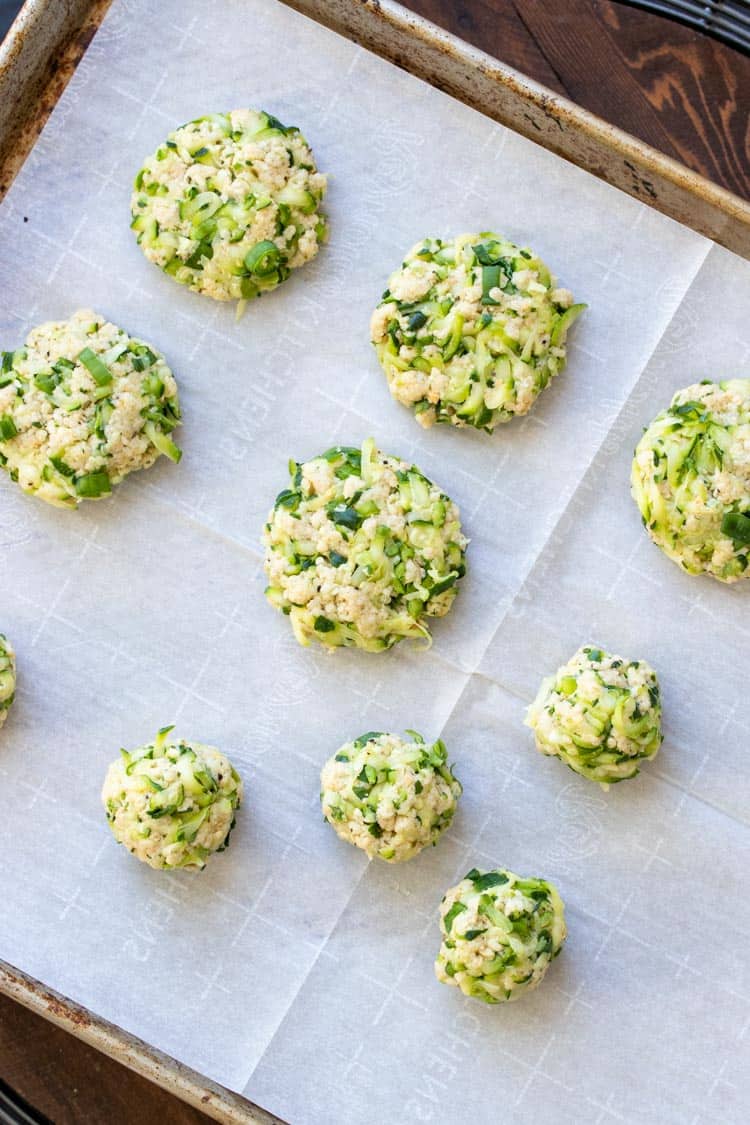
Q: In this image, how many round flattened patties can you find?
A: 5